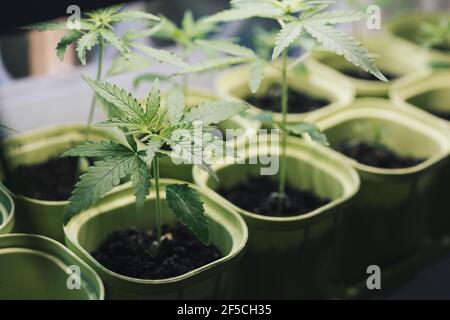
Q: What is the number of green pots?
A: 11